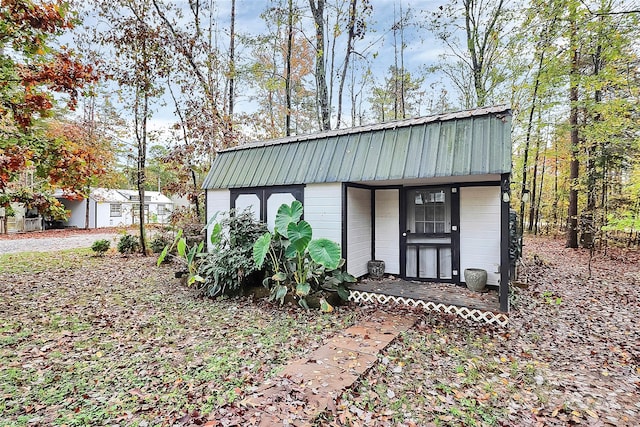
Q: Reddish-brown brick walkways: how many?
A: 1